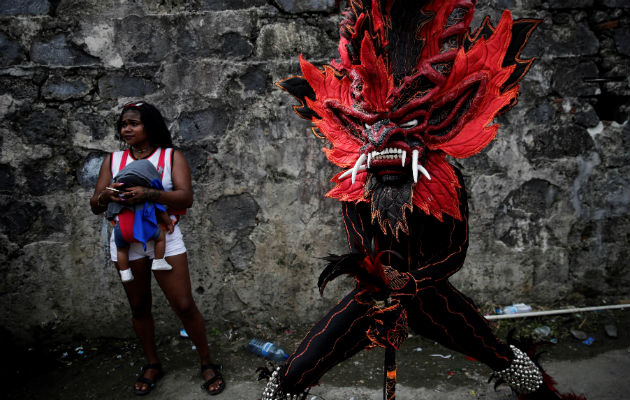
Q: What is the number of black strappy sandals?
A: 2